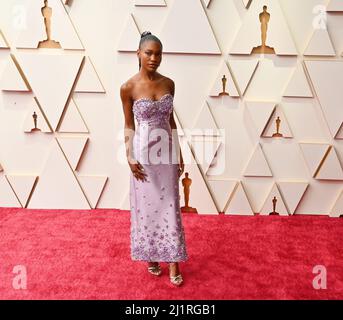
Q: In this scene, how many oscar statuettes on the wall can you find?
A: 7